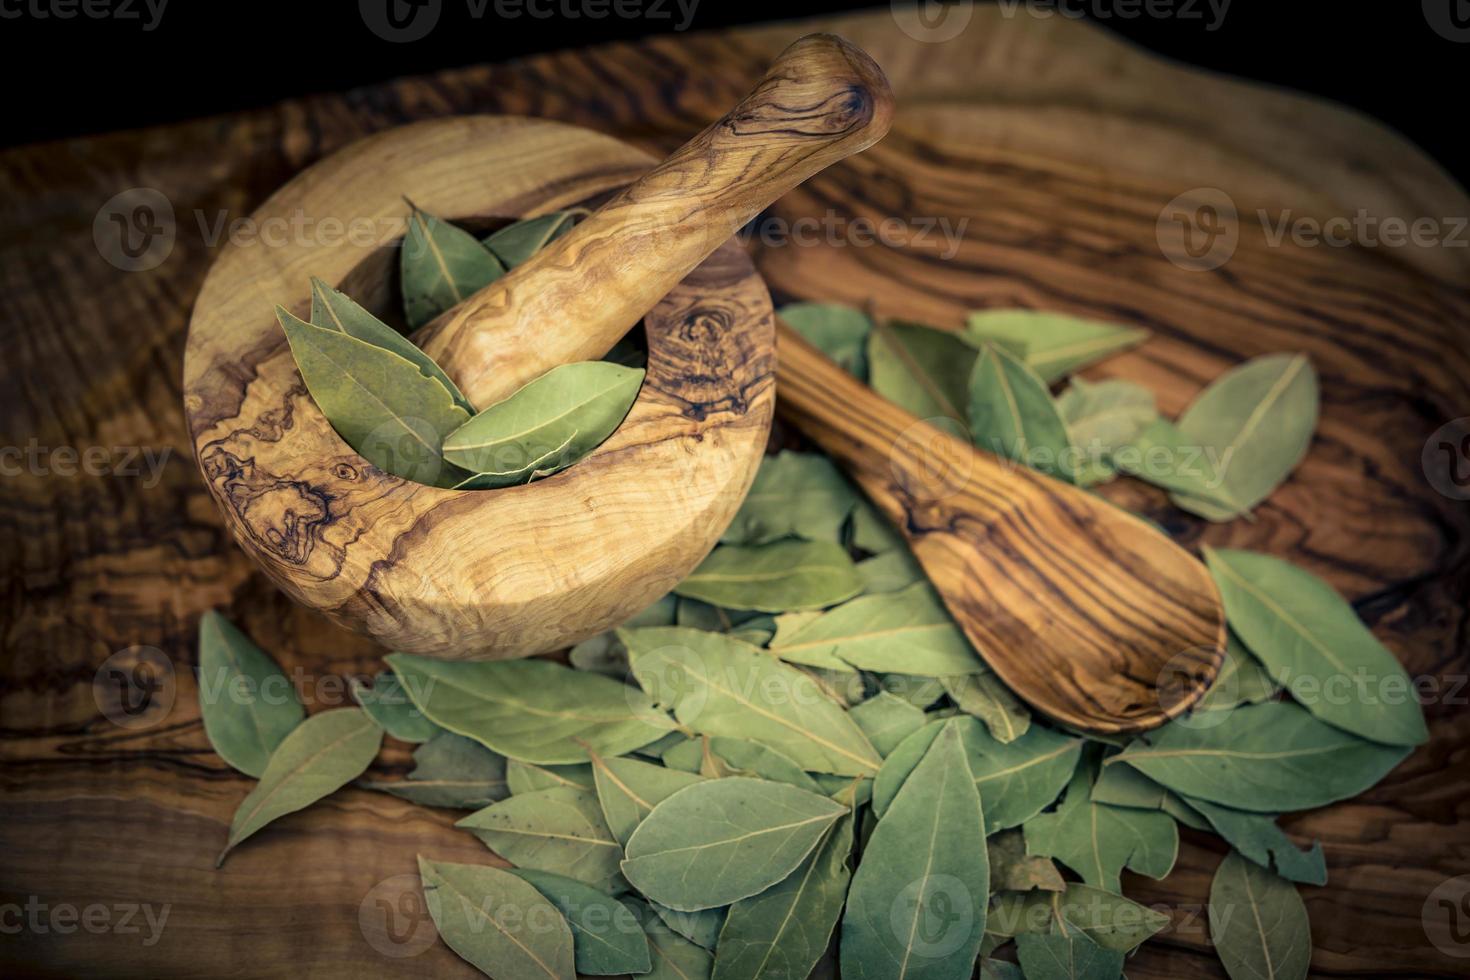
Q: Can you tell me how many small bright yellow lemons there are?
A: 0